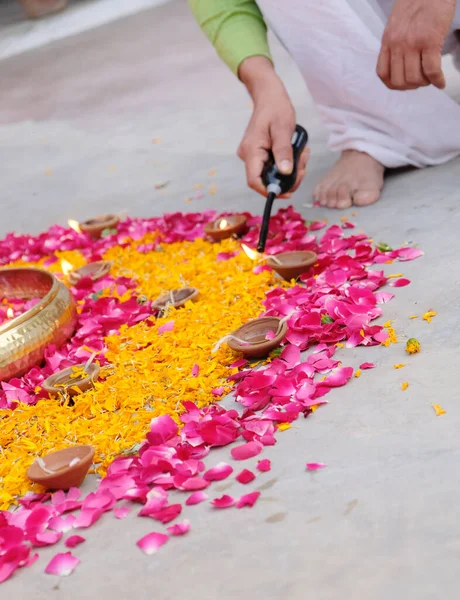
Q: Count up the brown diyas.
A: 8